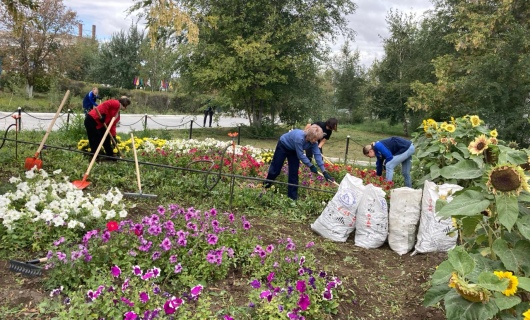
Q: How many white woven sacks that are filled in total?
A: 4